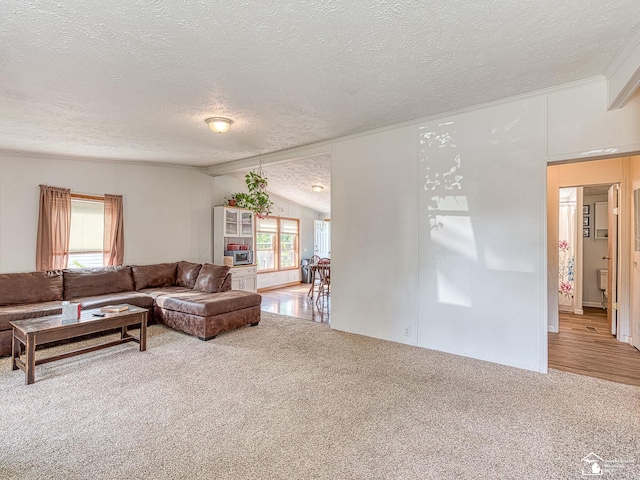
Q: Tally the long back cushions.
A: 3